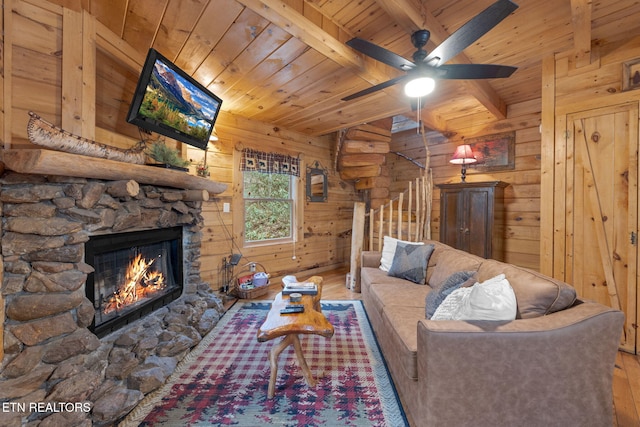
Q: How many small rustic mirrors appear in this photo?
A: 1